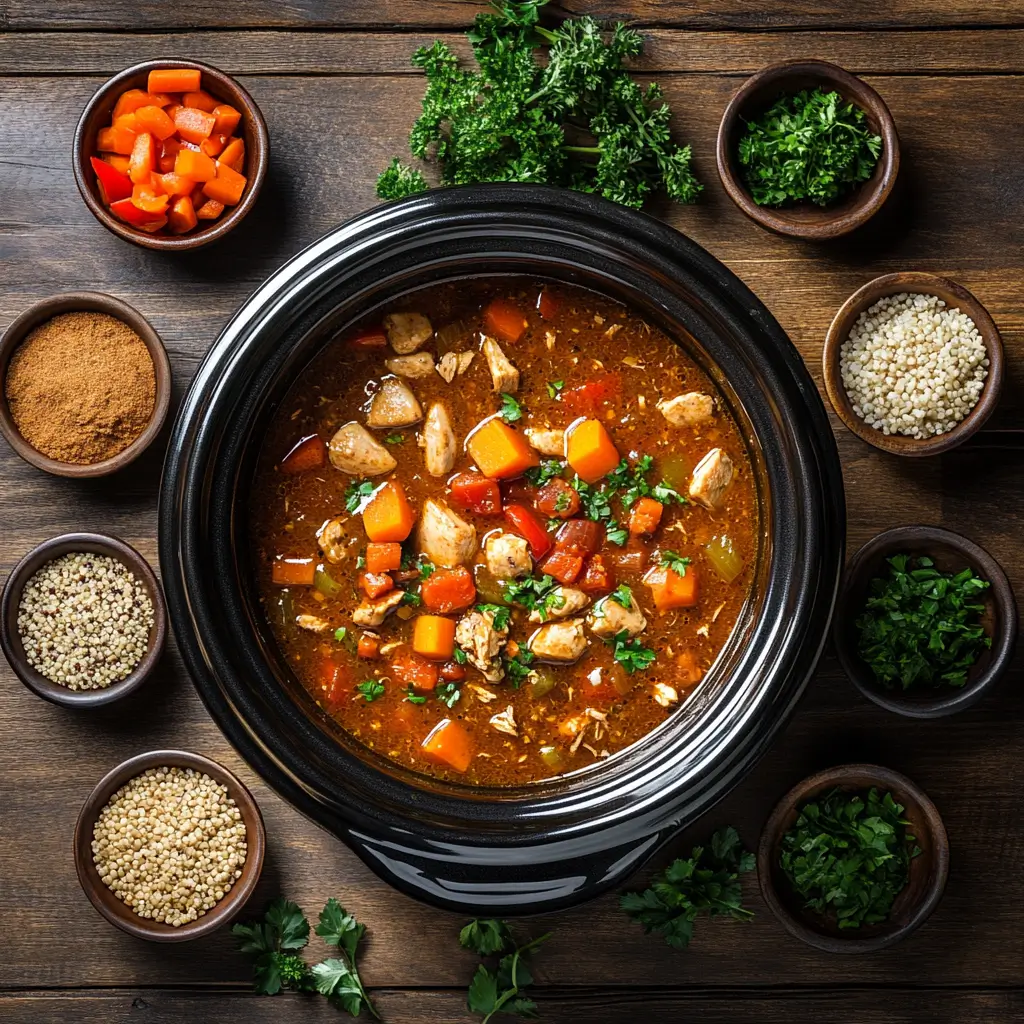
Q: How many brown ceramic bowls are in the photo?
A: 8